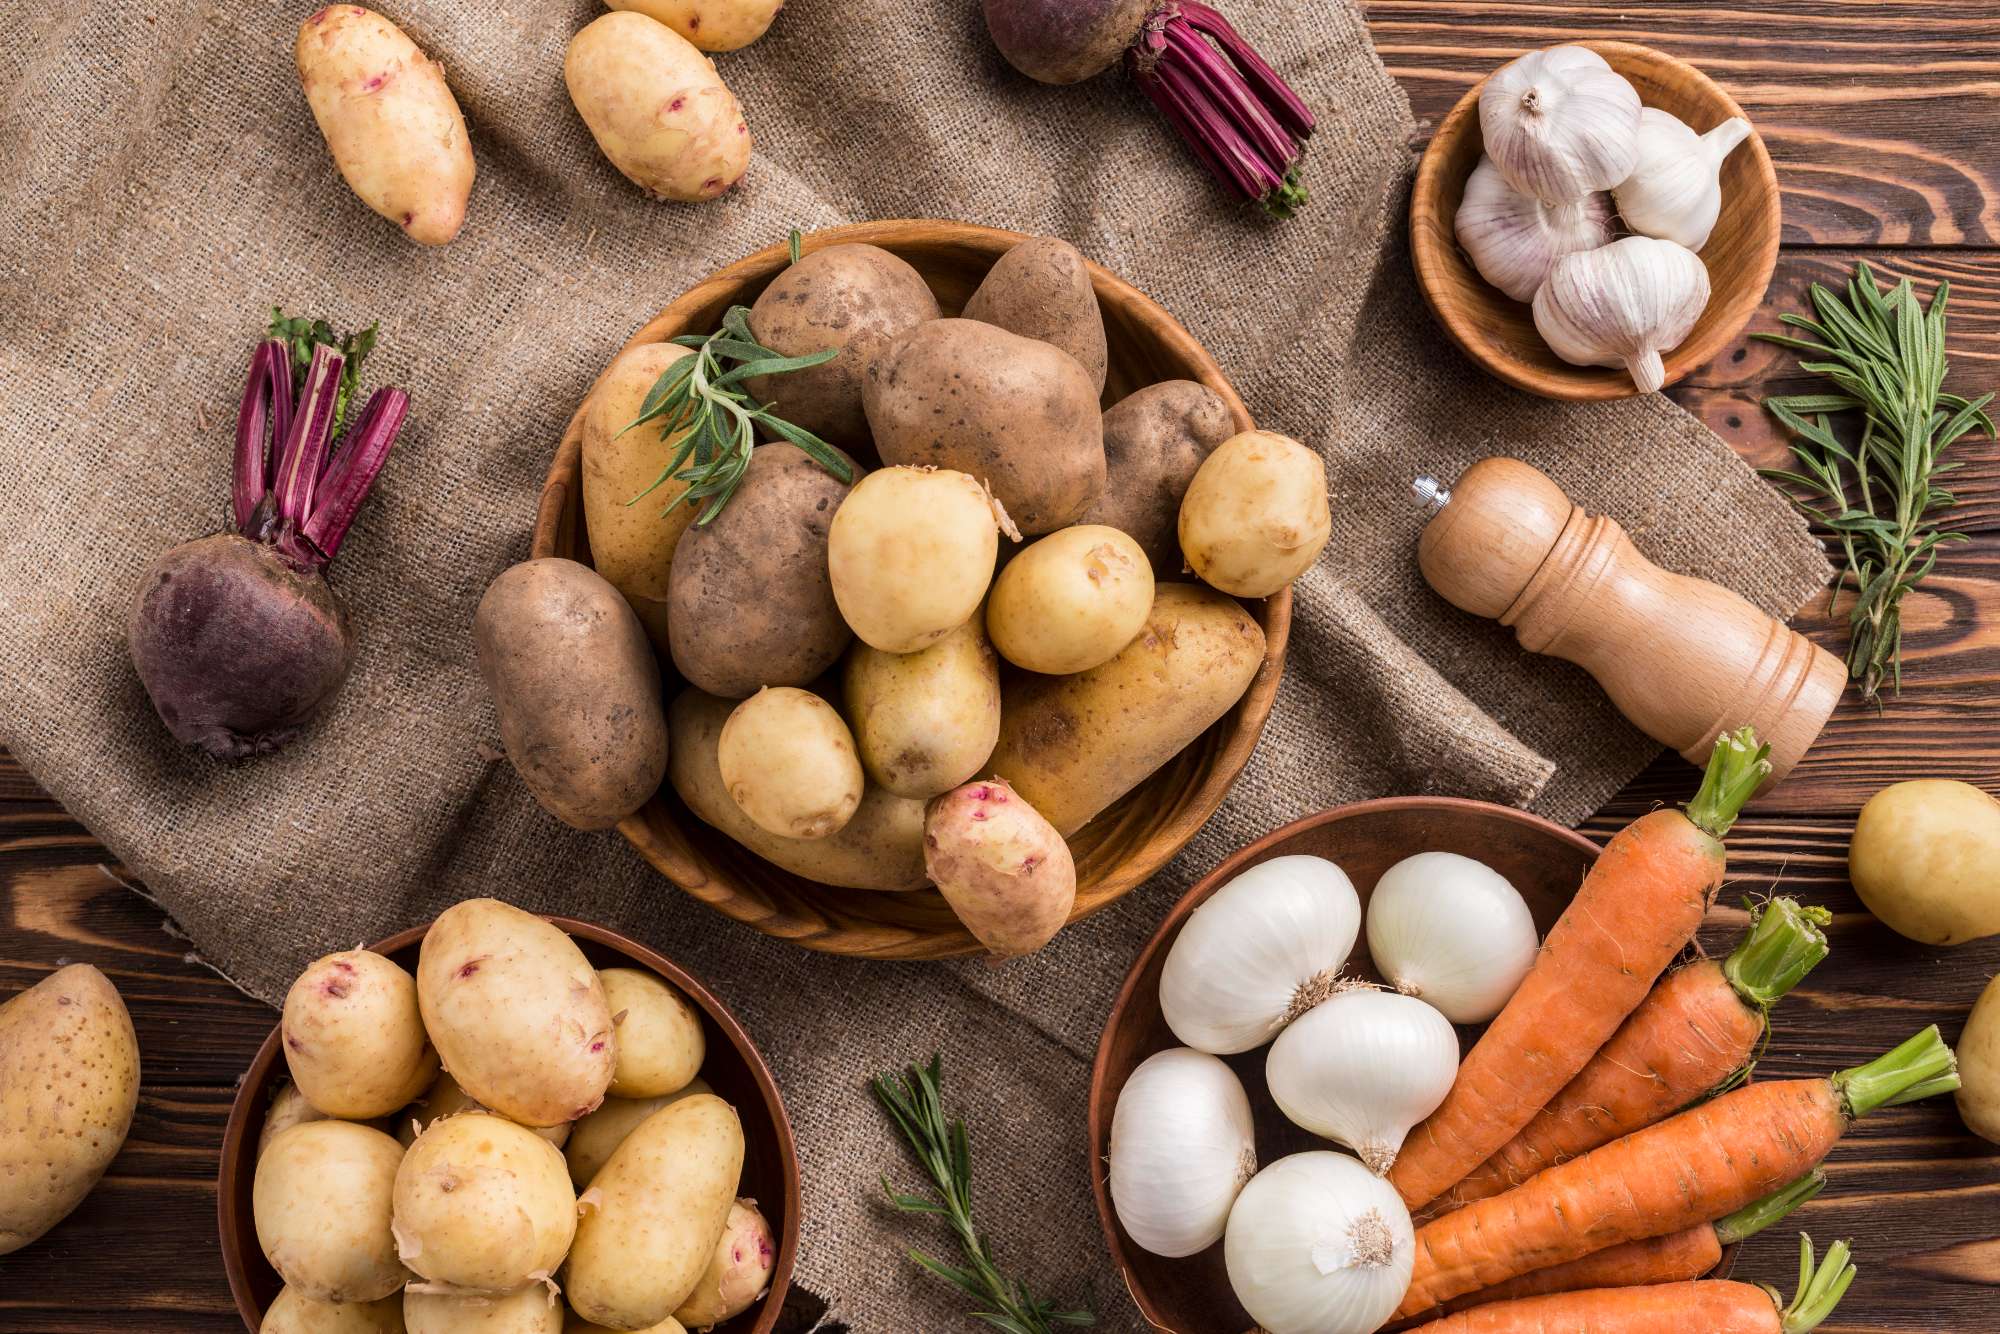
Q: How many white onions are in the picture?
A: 5